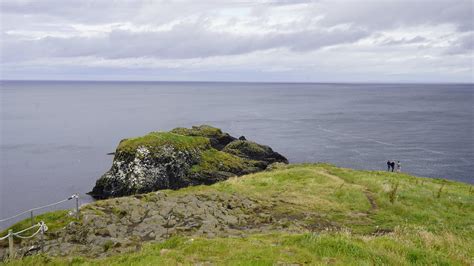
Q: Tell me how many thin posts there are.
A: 4